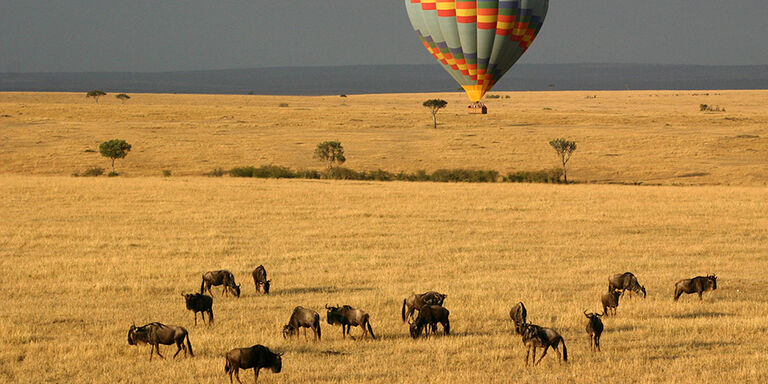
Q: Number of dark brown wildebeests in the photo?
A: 15